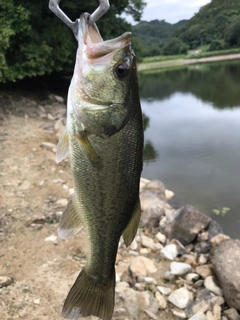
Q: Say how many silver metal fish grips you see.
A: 1